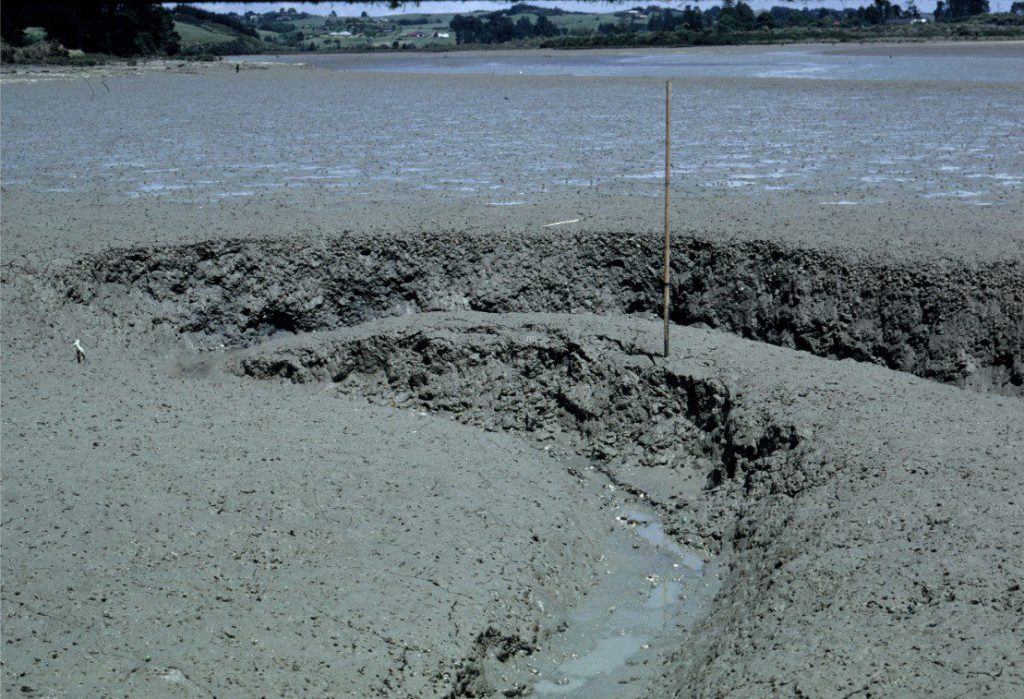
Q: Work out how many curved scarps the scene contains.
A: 2